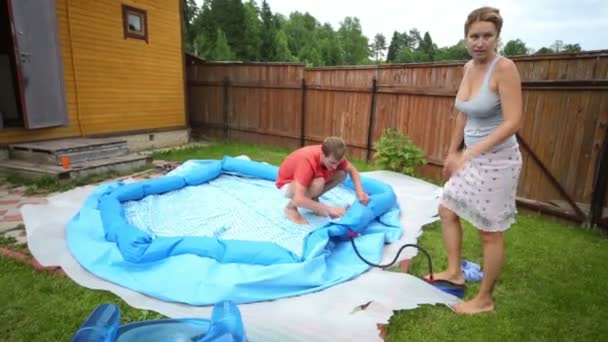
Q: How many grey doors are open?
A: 1